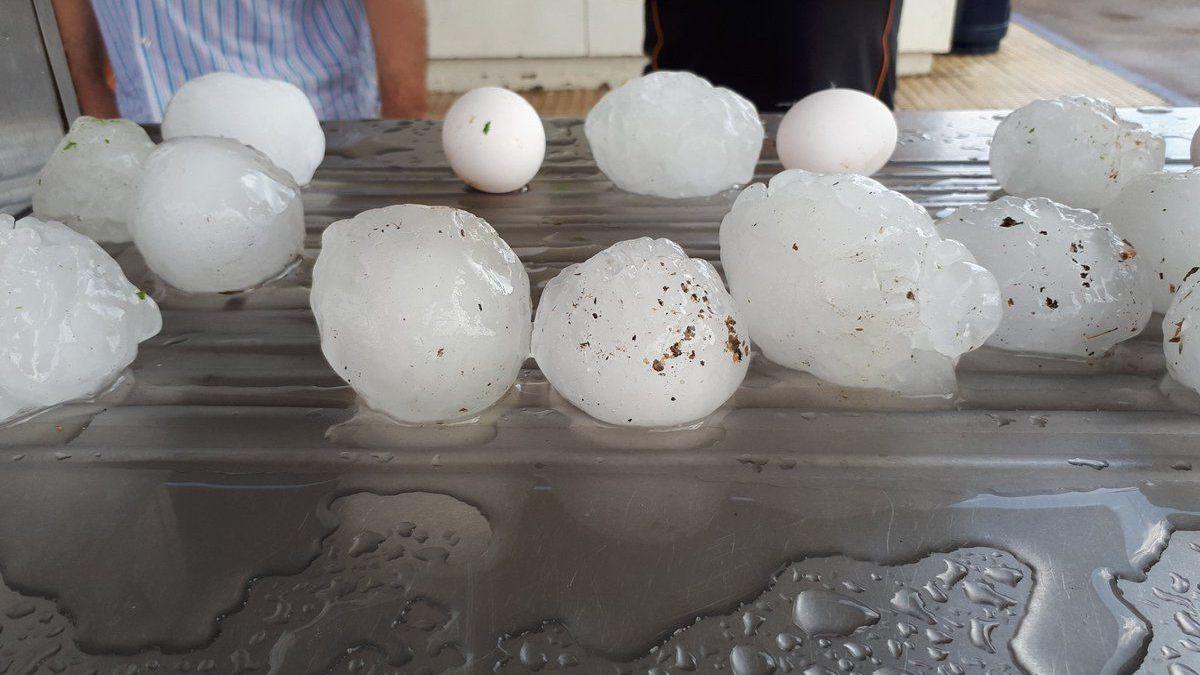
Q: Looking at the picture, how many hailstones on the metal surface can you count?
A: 12